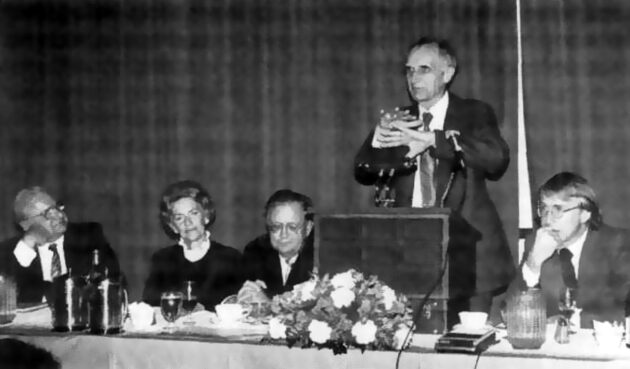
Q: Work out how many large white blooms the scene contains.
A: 8